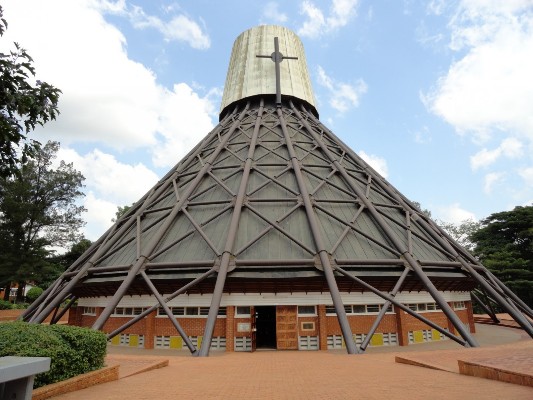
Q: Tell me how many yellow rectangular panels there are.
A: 8